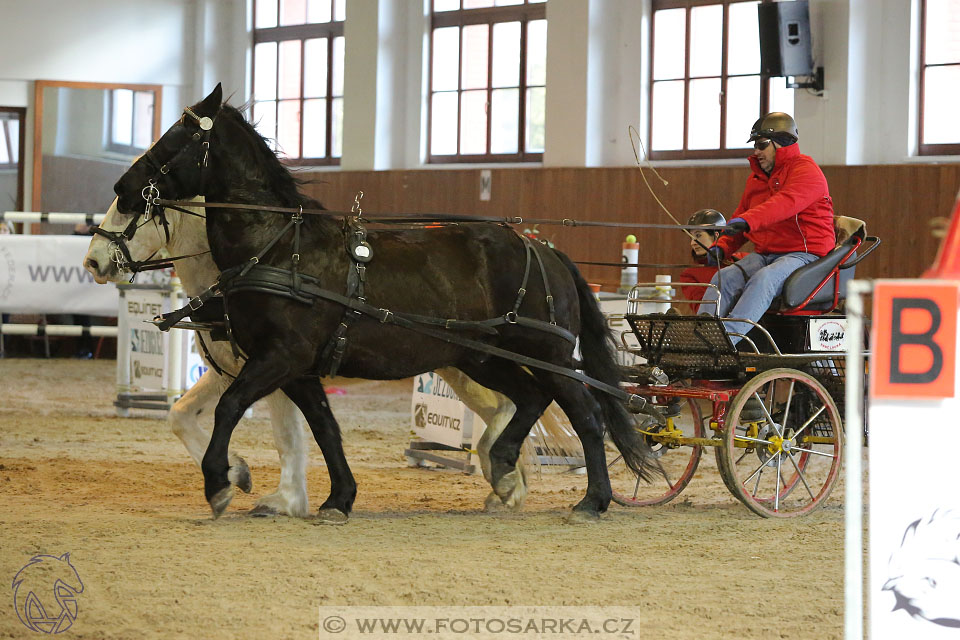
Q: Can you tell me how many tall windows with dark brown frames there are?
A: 4